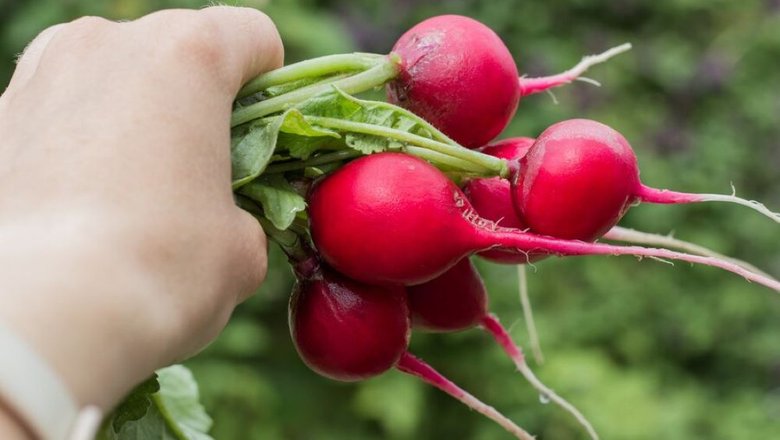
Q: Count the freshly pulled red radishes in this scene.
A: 6